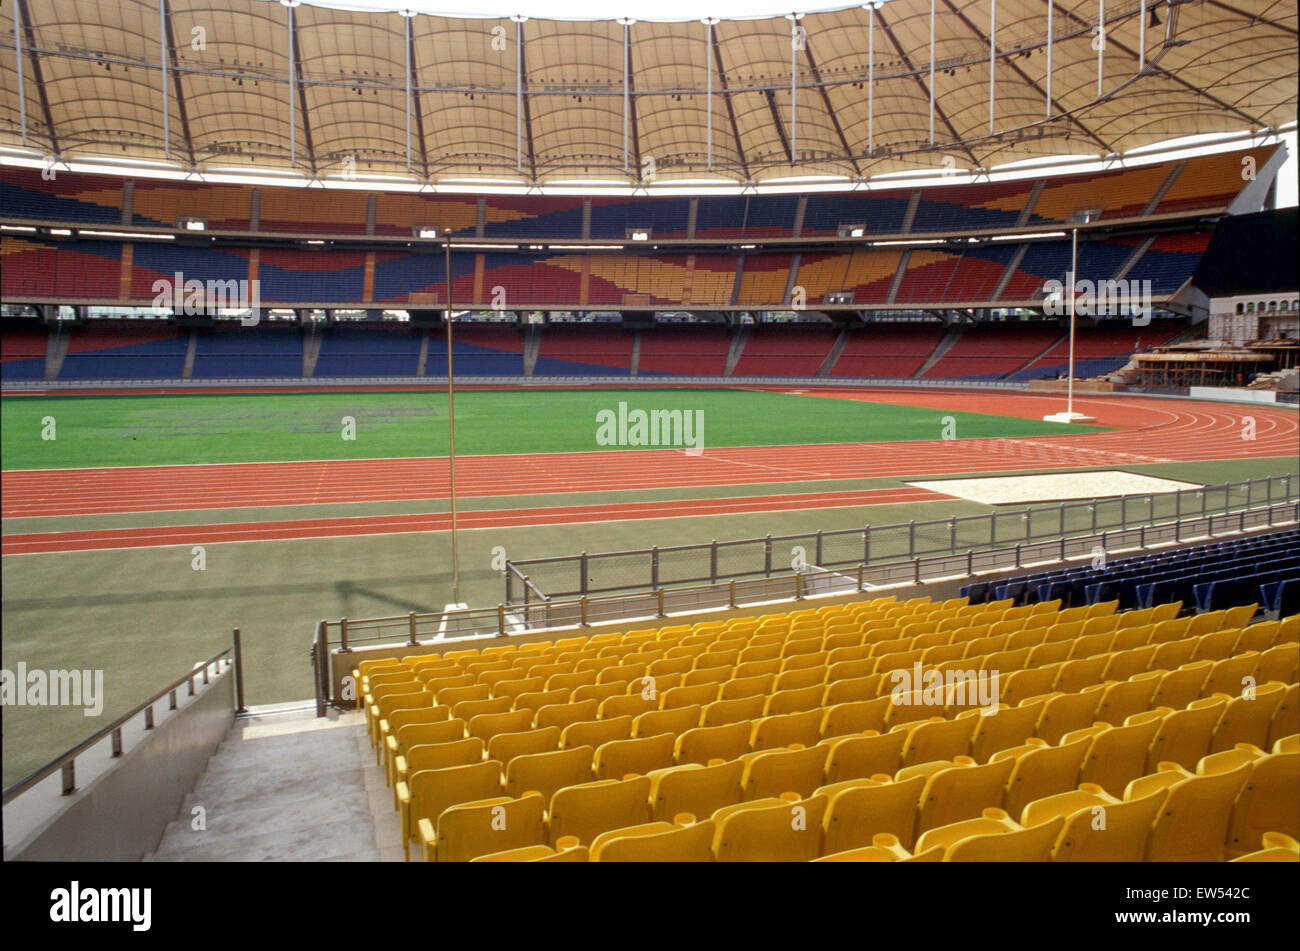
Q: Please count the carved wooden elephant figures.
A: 0